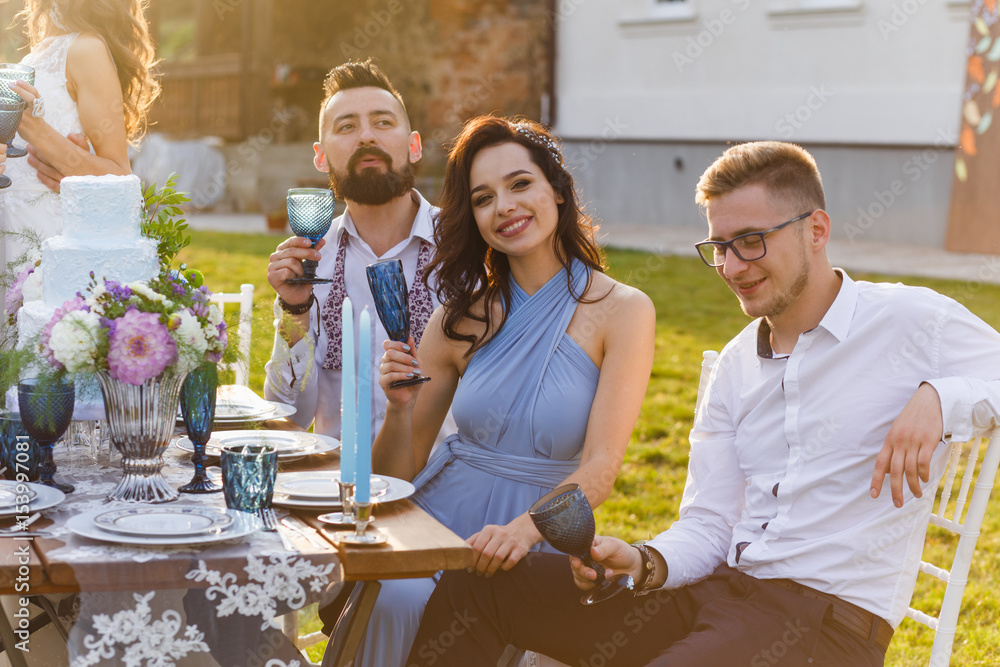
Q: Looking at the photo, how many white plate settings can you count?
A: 5